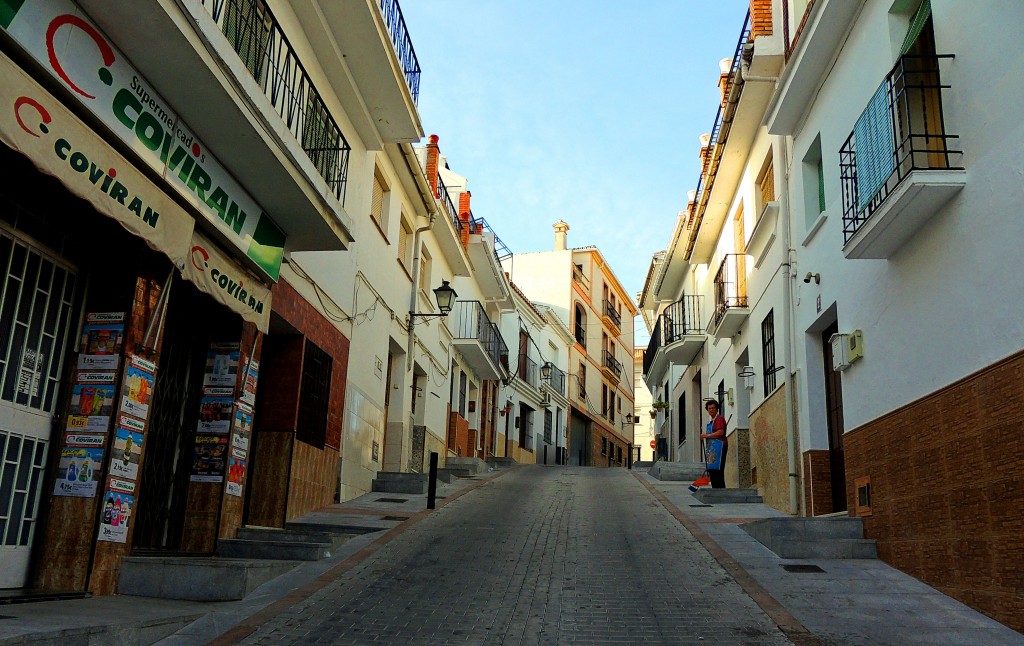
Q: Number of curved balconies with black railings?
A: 1